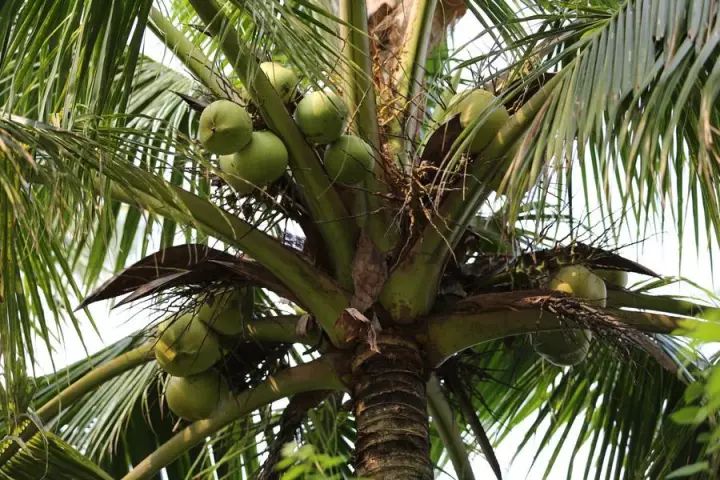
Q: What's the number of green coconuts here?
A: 12